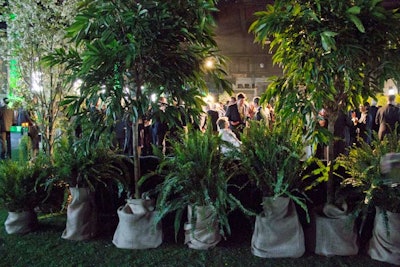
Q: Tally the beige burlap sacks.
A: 7